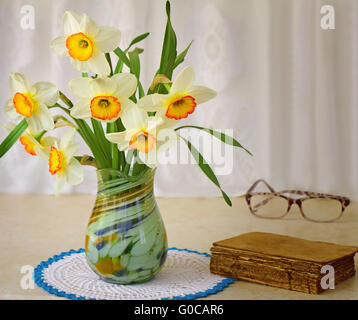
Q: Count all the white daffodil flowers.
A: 7